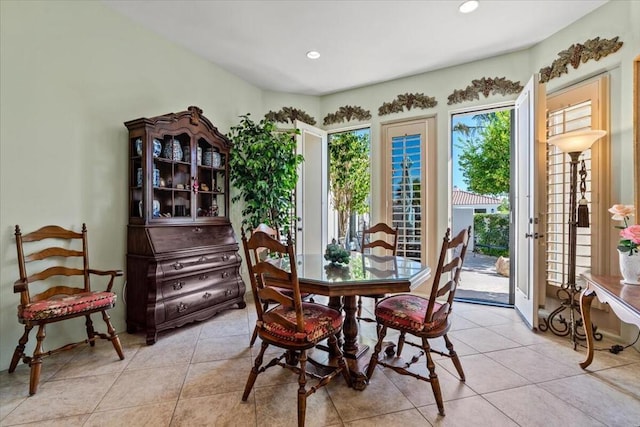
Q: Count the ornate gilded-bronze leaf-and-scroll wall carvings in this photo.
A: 5